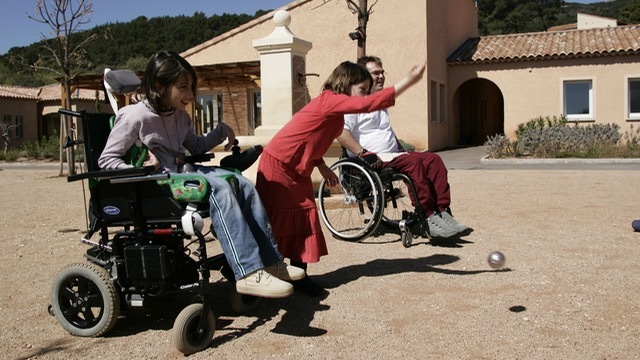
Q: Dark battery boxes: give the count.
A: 1